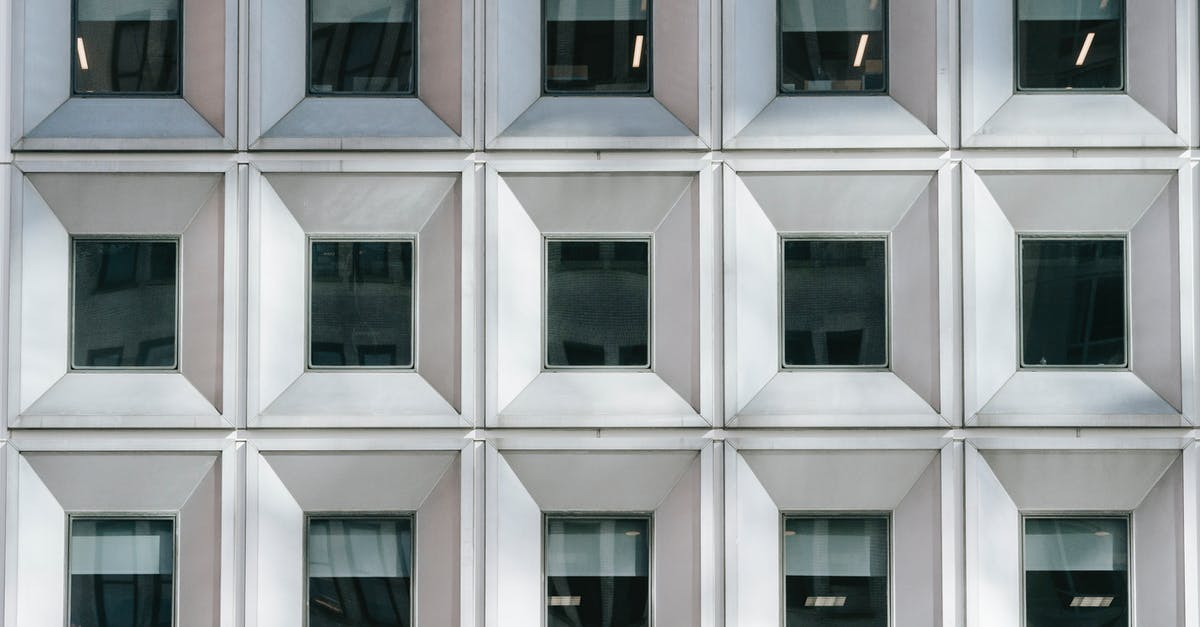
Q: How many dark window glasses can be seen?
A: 15